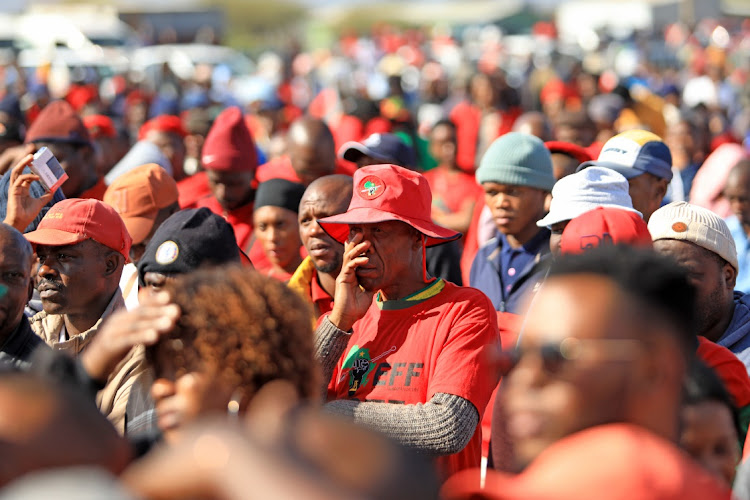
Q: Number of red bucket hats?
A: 1